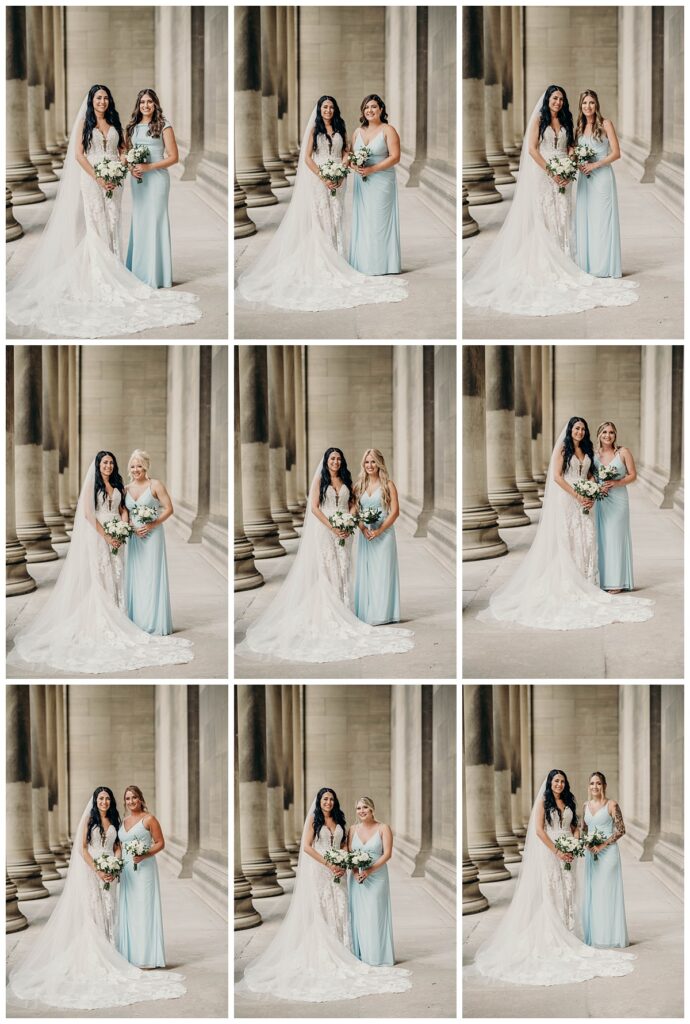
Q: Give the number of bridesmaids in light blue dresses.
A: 9